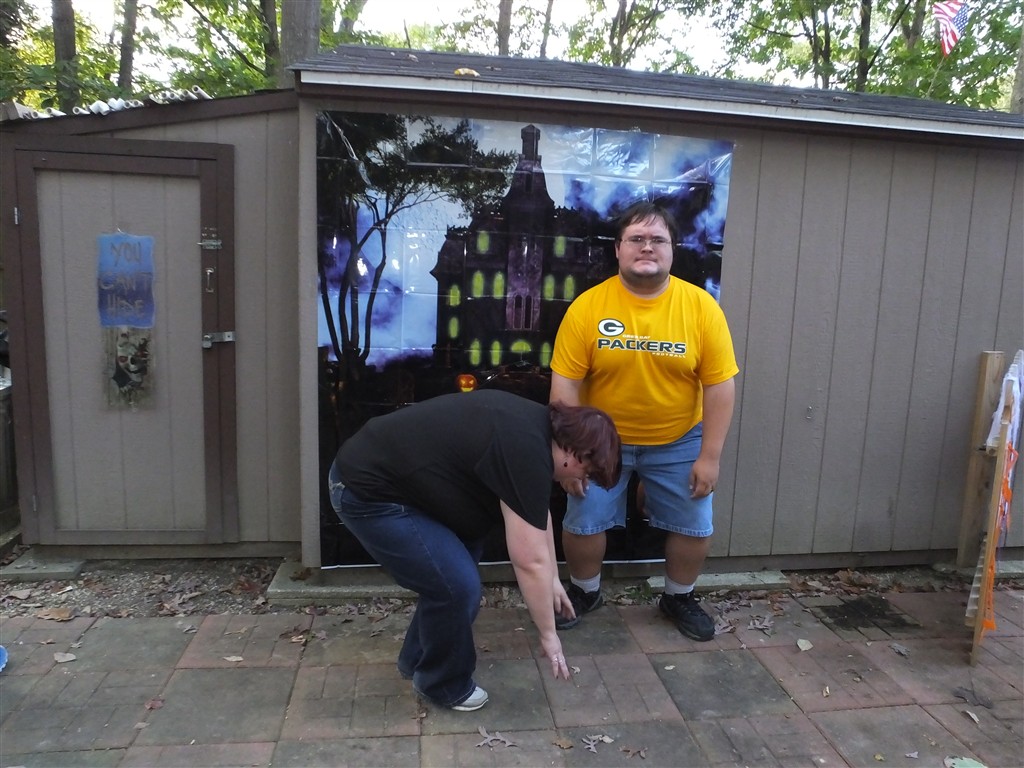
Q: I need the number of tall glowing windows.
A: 11